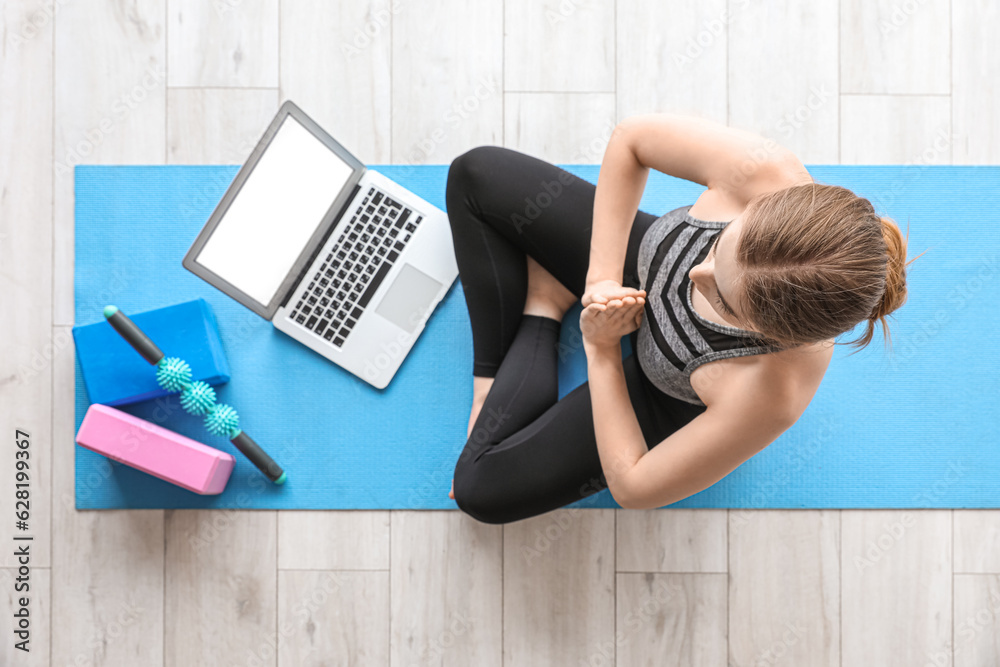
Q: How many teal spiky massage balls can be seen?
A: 3